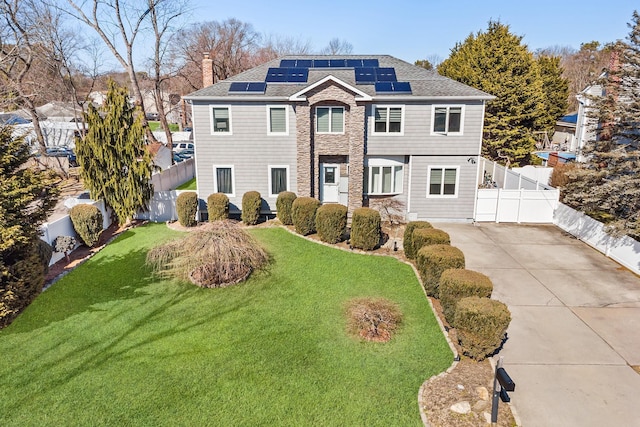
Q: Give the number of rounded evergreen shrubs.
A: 13